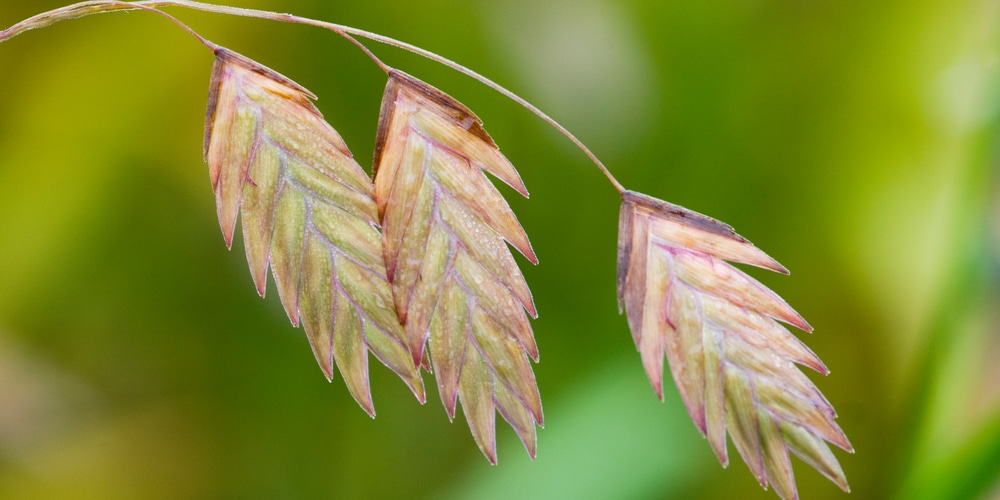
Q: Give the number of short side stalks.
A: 2